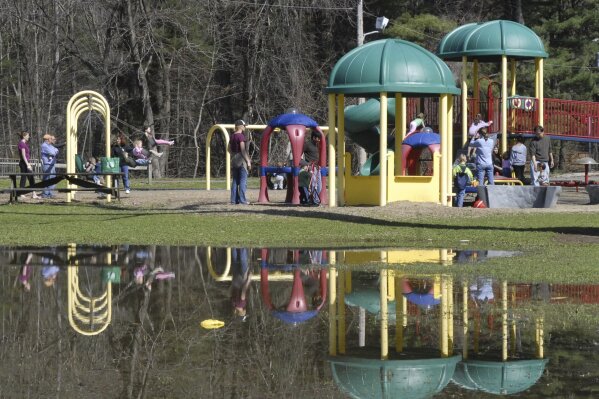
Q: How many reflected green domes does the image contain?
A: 2